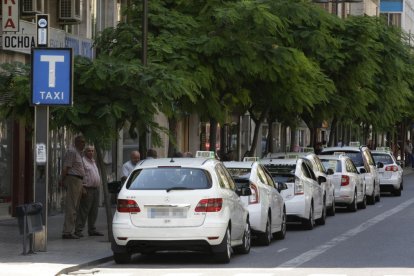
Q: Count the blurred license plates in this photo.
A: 1